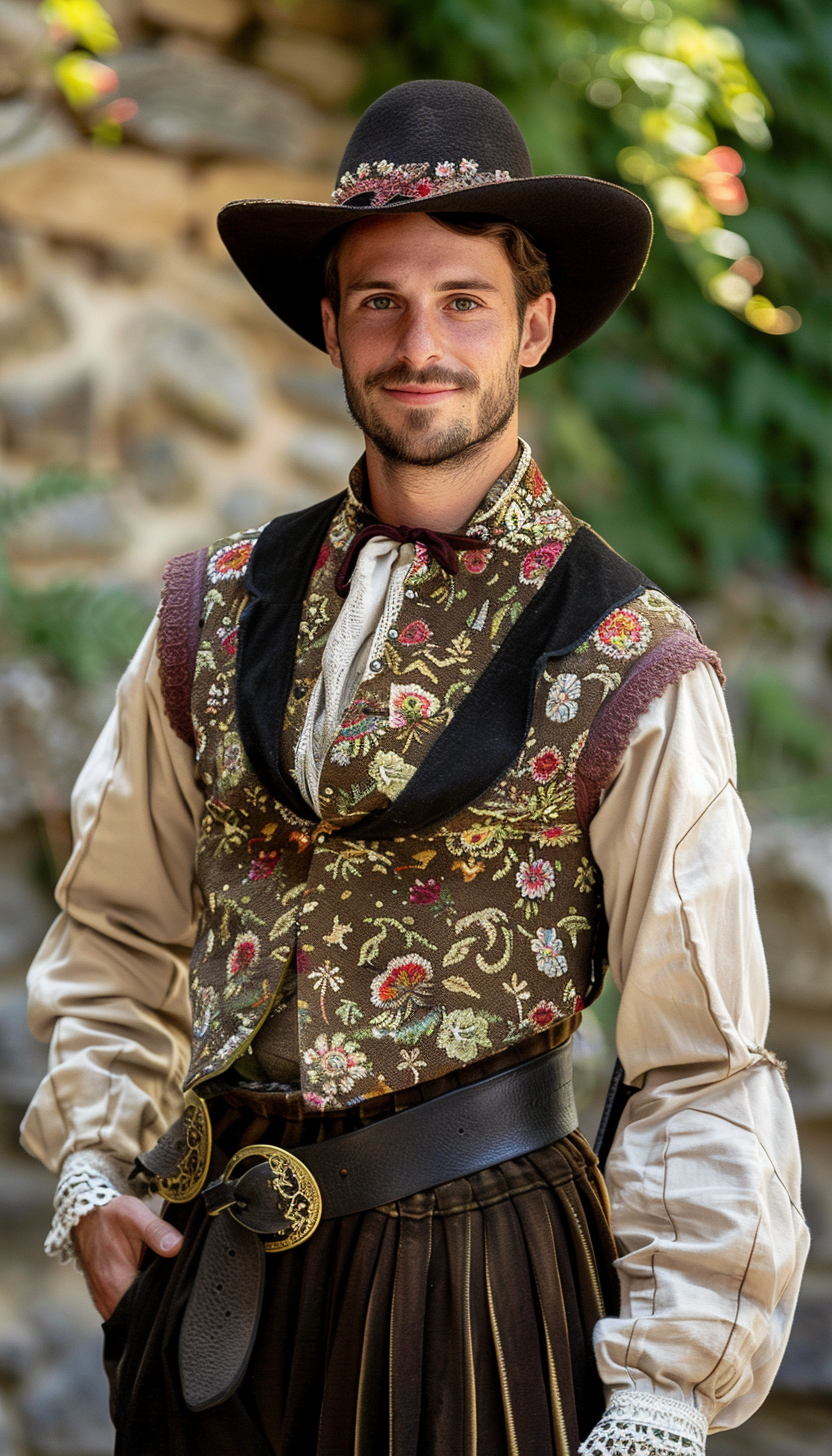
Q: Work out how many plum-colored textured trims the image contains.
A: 2